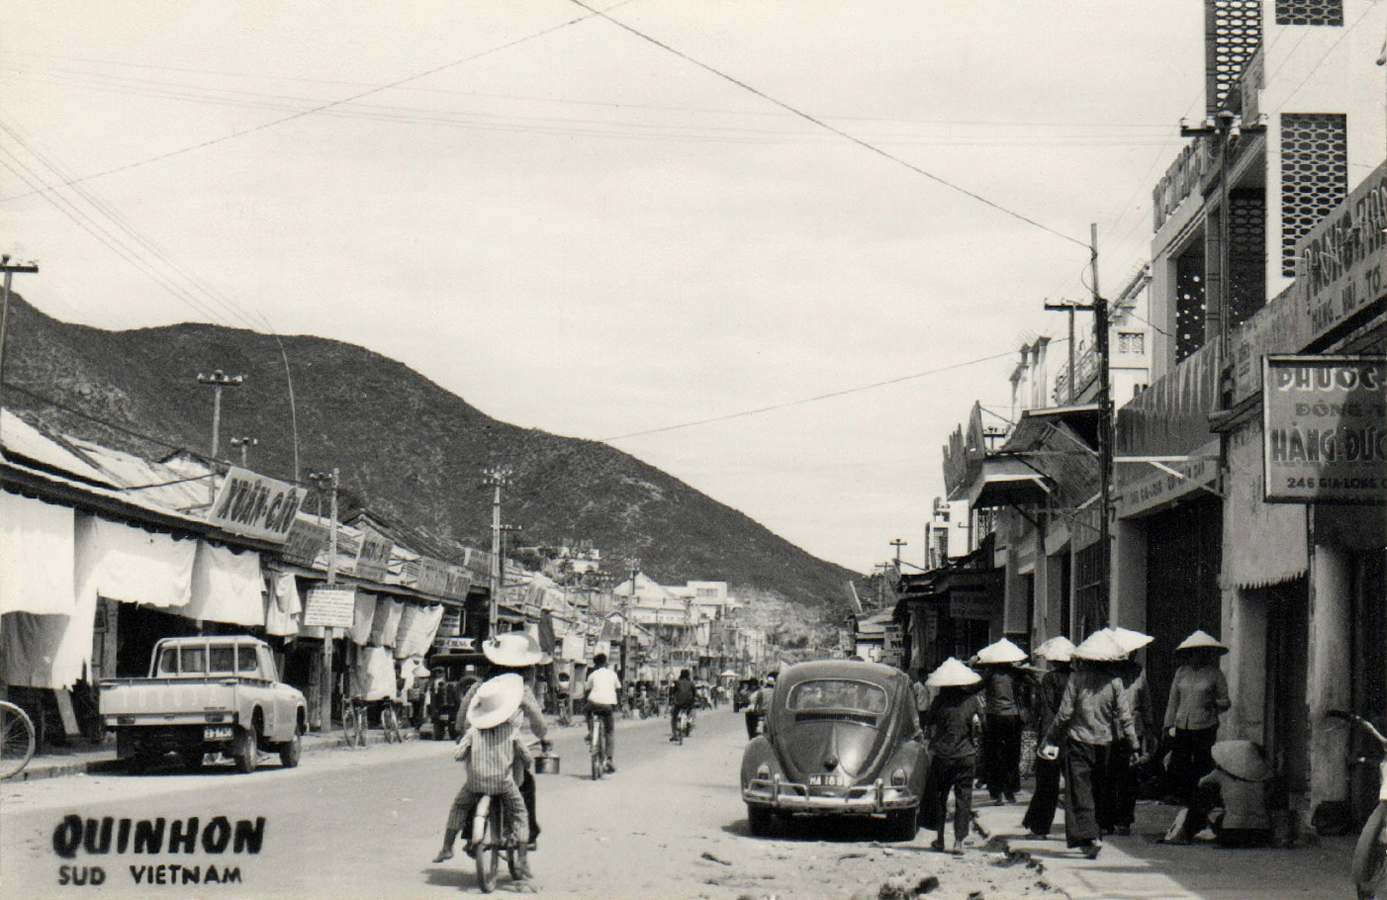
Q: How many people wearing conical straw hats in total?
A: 7